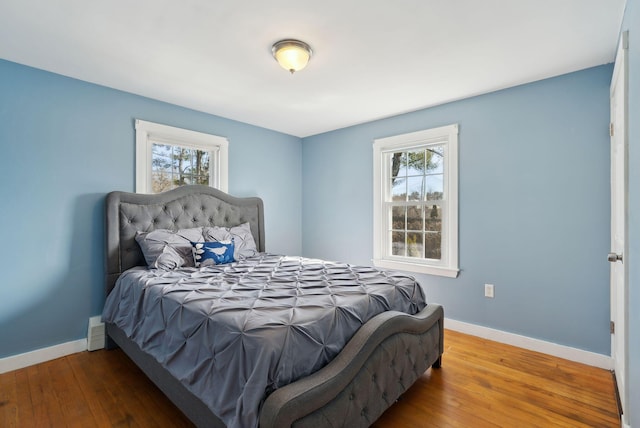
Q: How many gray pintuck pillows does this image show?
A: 2